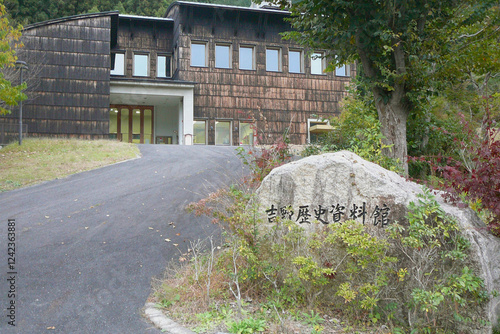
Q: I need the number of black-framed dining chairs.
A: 0